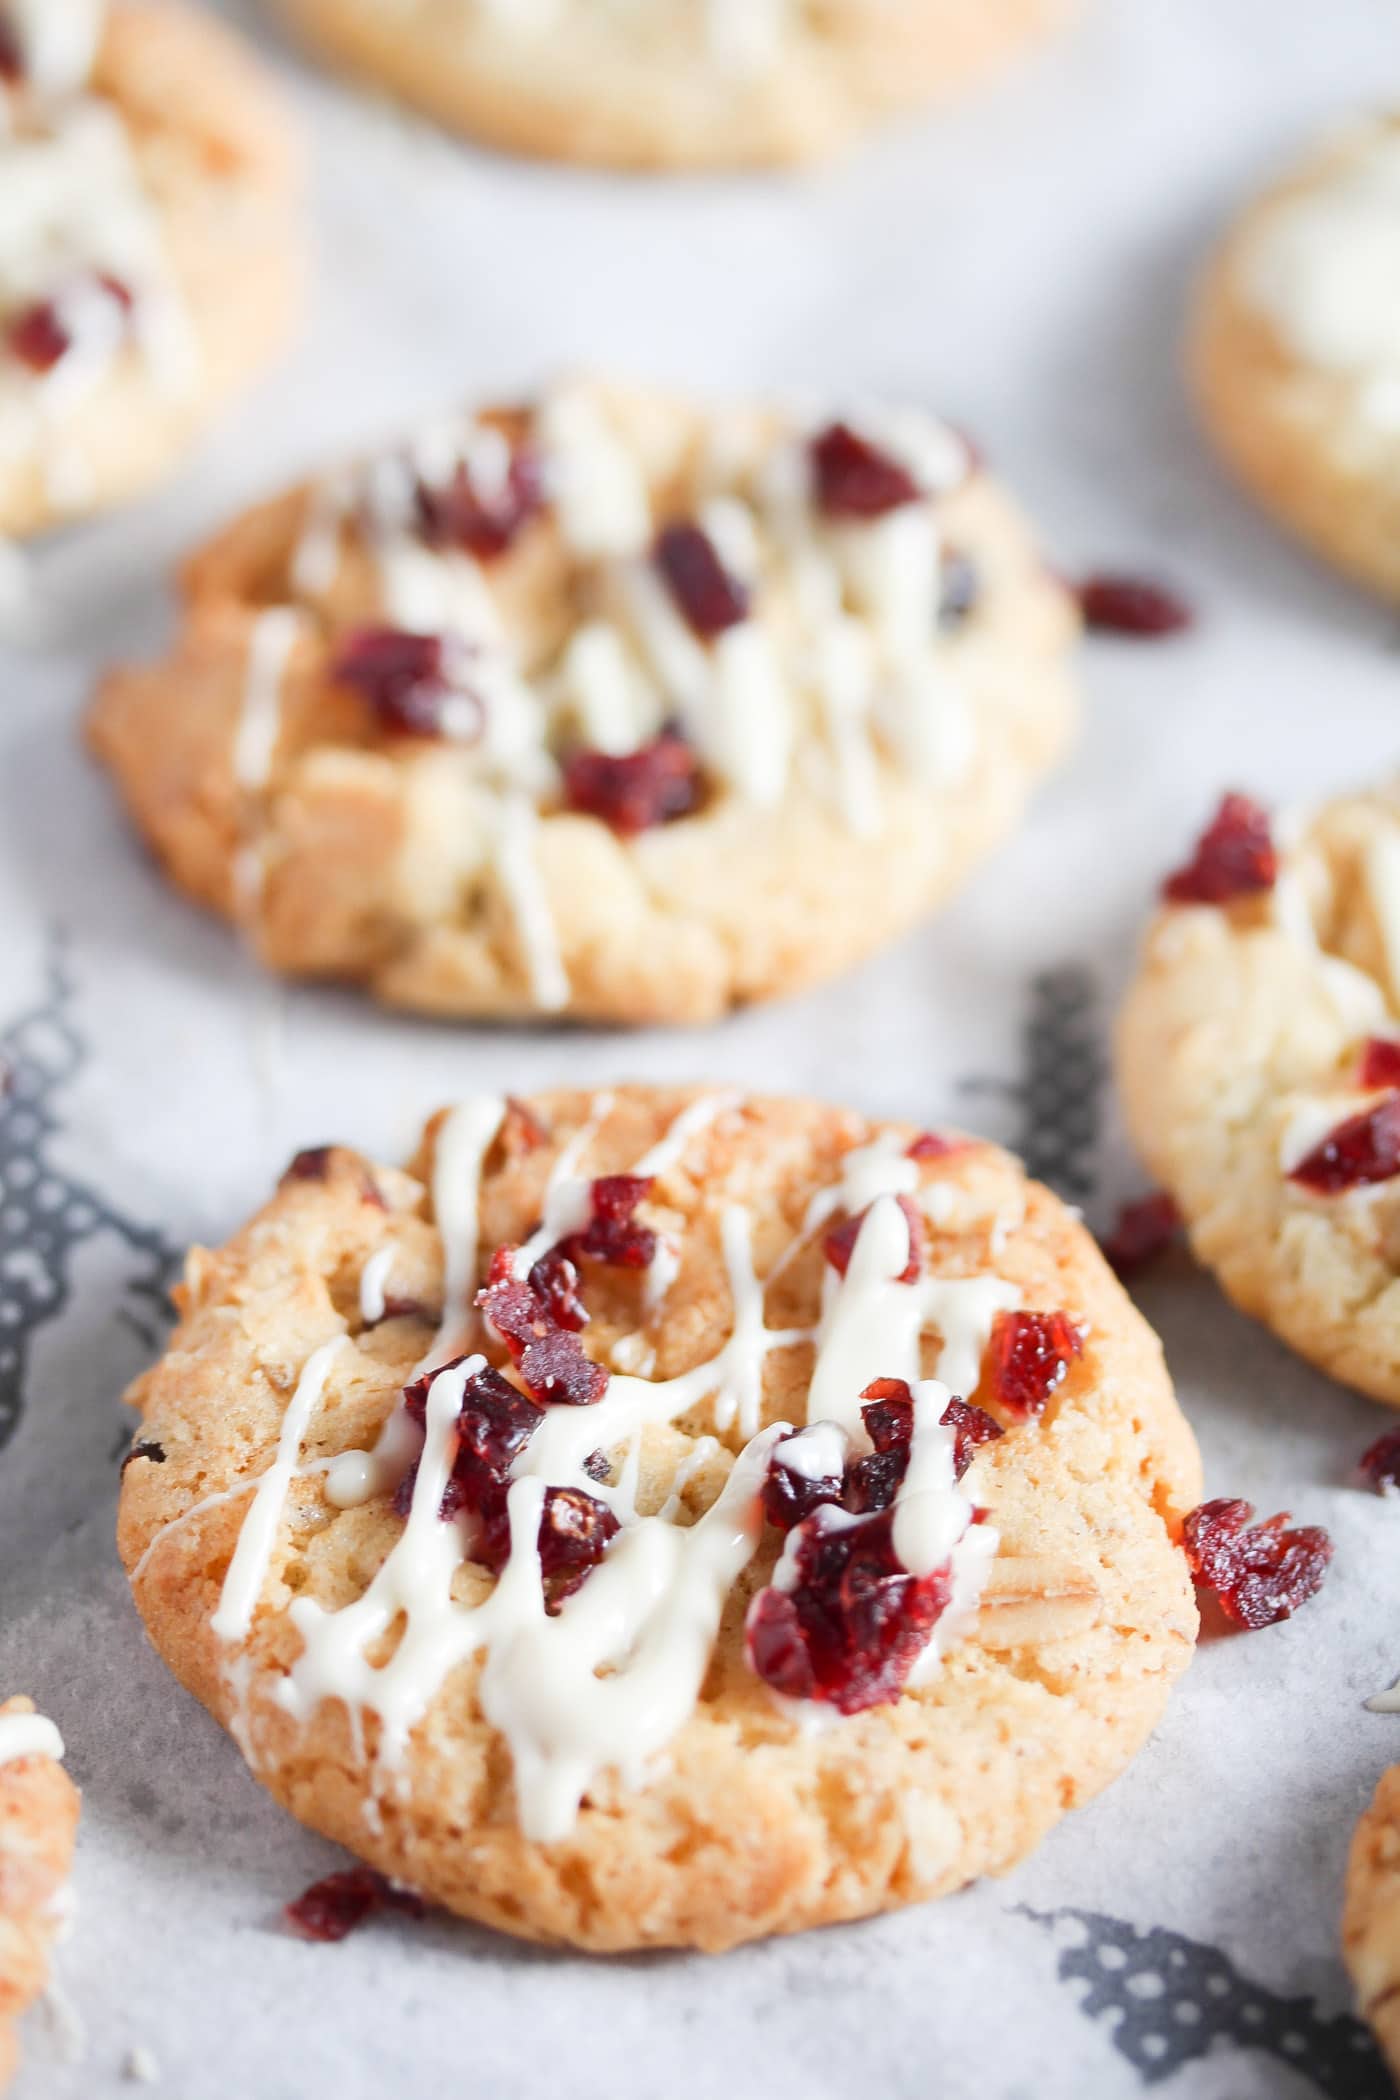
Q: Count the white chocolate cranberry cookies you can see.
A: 8